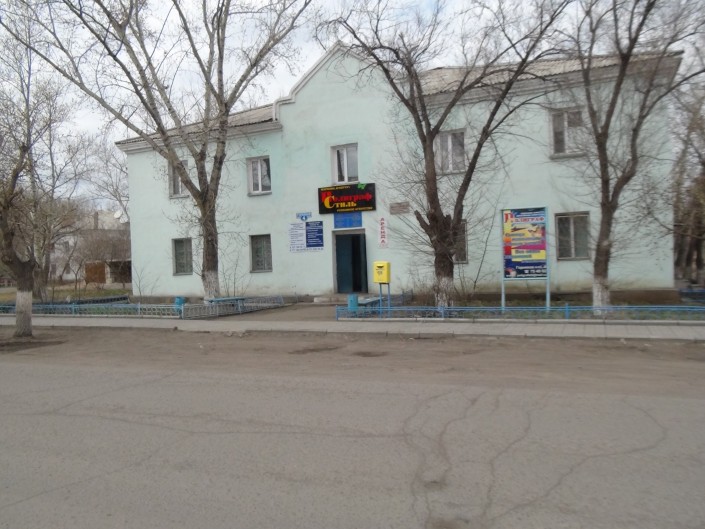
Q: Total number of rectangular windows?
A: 9